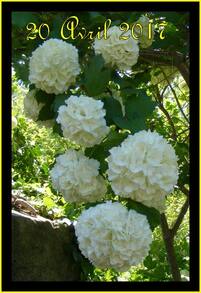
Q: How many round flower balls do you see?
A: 6